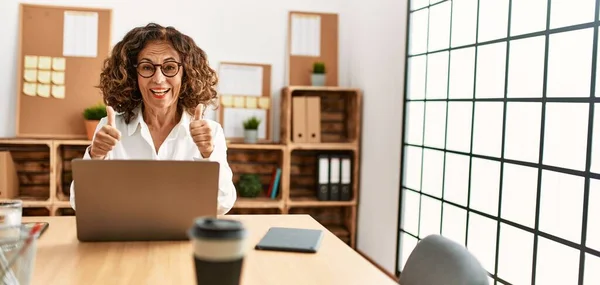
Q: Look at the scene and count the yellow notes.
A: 13